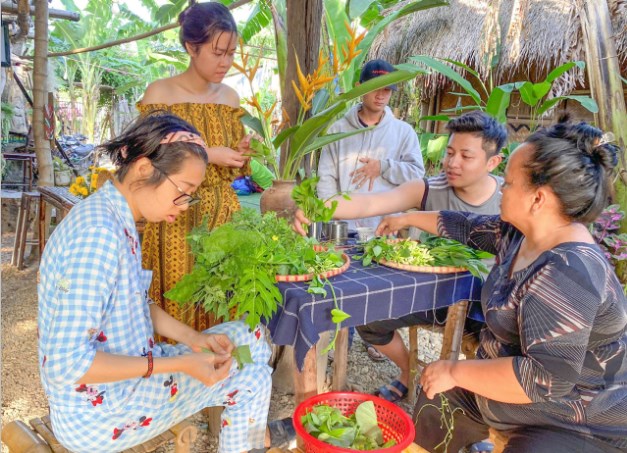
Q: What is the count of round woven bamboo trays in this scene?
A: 2